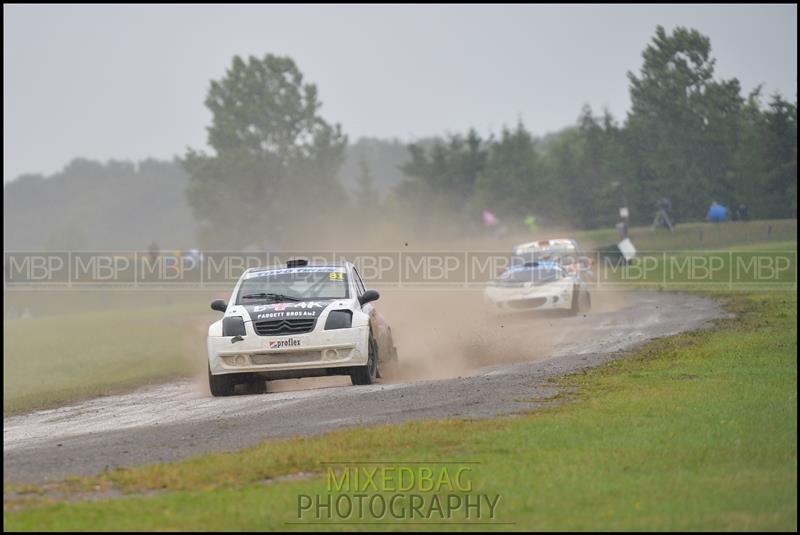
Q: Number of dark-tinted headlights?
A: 2